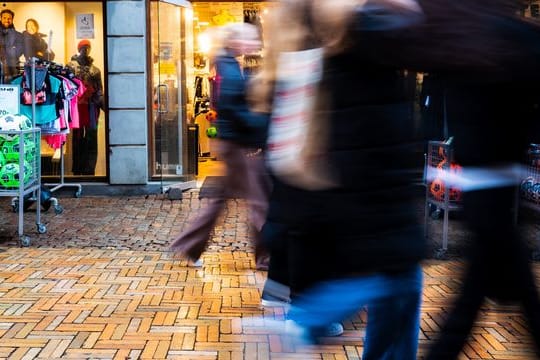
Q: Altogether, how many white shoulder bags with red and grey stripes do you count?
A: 1